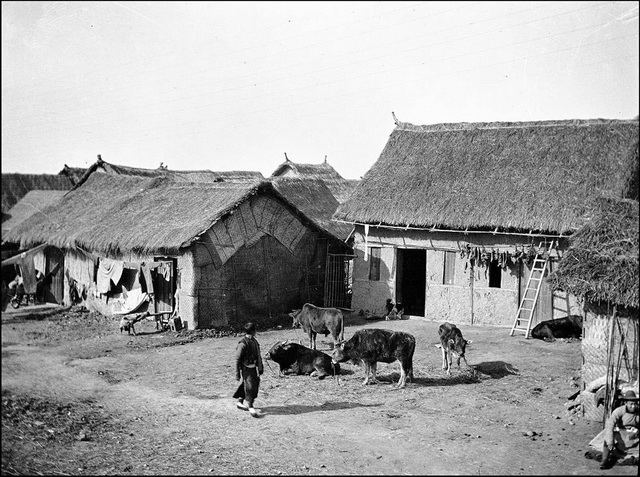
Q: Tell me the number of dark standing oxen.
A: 3